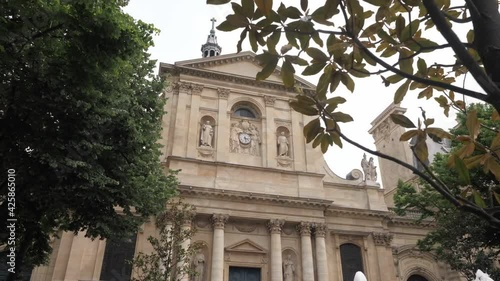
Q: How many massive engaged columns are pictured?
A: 6